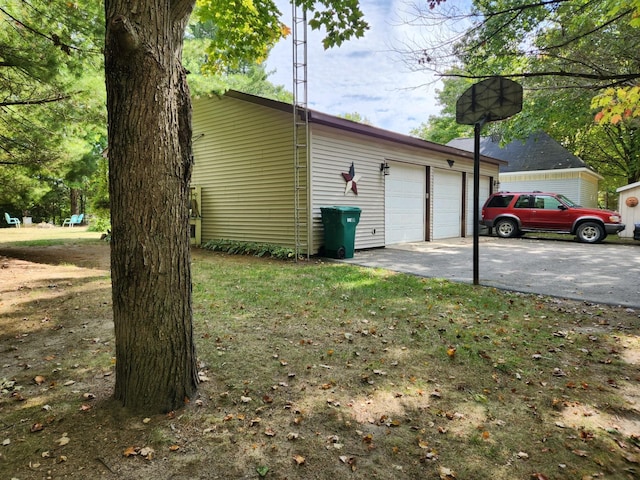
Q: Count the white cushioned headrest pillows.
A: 0